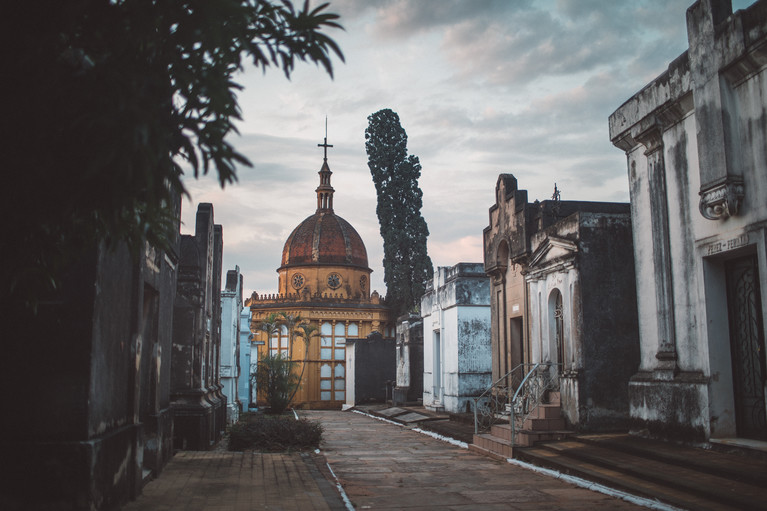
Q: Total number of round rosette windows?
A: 3